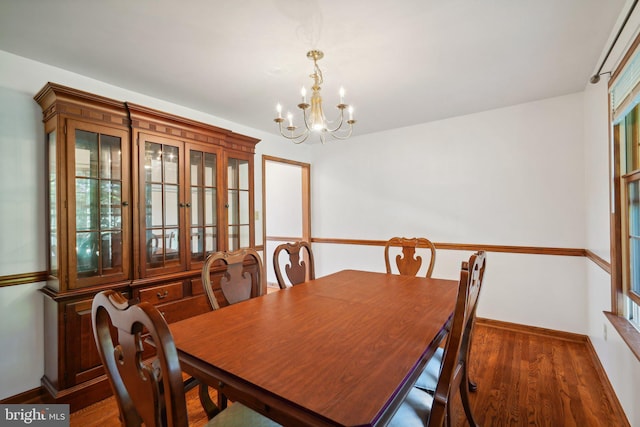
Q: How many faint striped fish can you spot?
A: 0